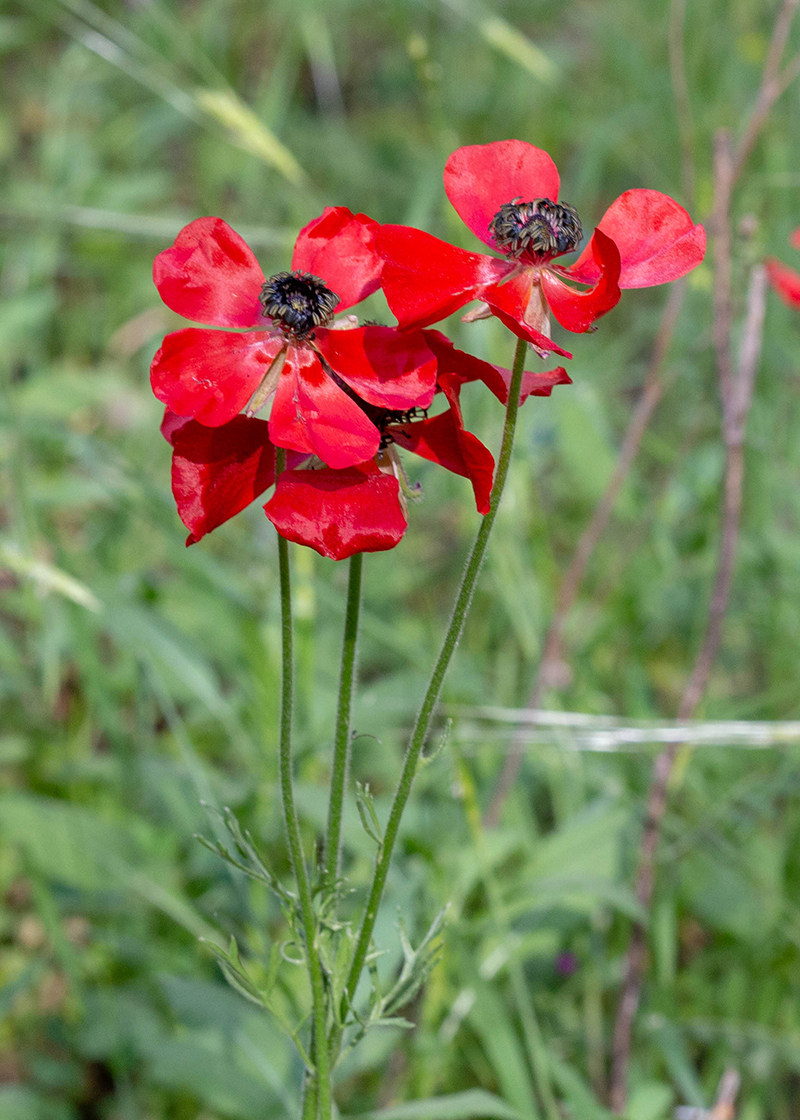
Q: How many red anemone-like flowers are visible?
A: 3